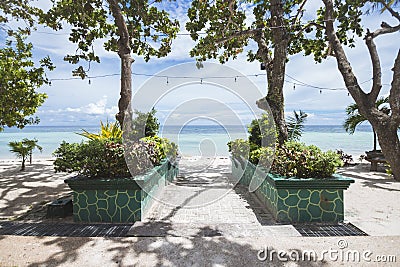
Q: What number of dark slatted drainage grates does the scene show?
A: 2